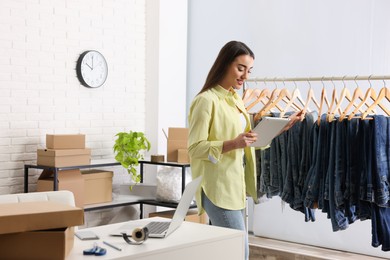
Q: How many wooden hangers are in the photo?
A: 13